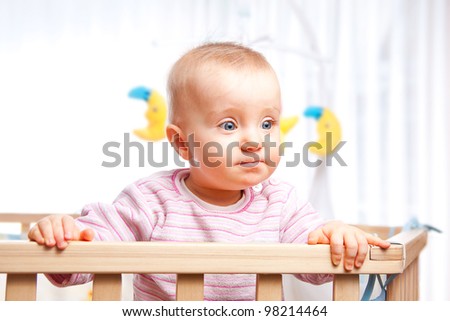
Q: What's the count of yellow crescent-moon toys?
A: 2